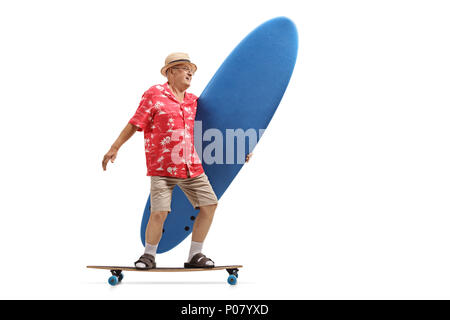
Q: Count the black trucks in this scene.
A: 2